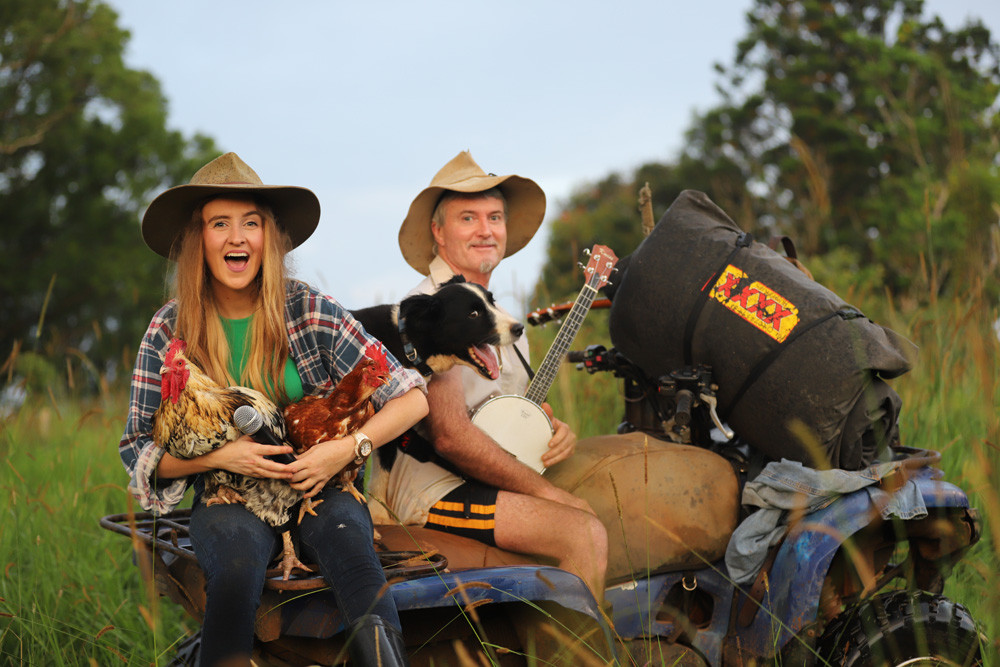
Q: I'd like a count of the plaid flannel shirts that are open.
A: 1